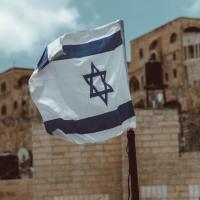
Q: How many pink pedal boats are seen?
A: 0